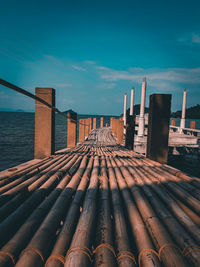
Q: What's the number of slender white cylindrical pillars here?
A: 4